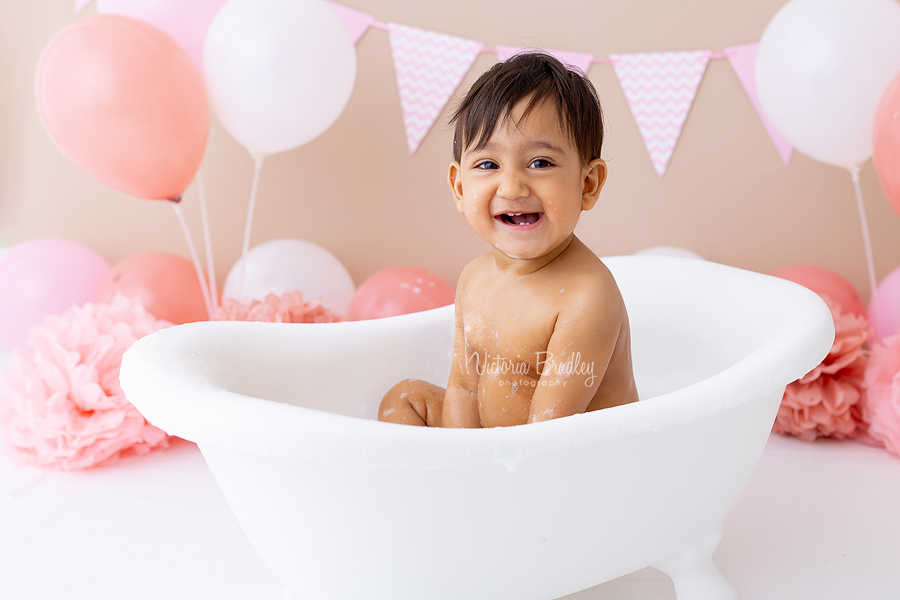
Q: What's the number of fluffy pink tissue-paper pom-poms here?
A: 4